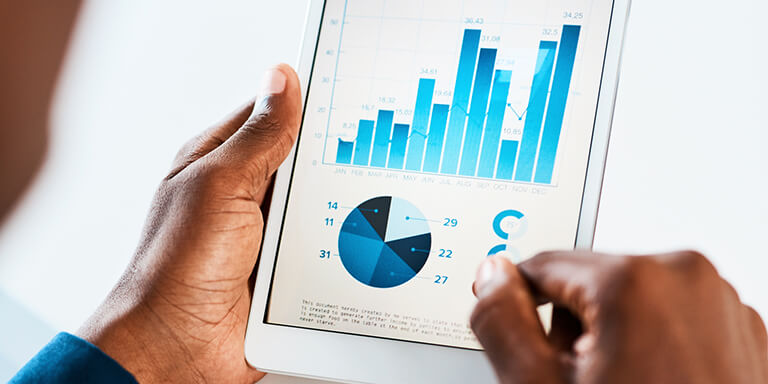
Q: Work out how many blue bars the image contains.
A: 12